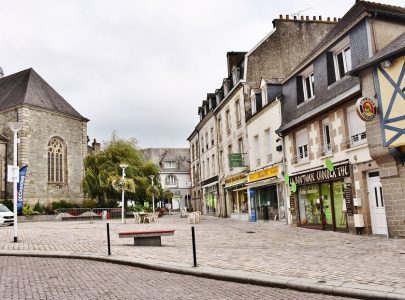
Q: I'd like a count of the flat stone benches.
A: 1